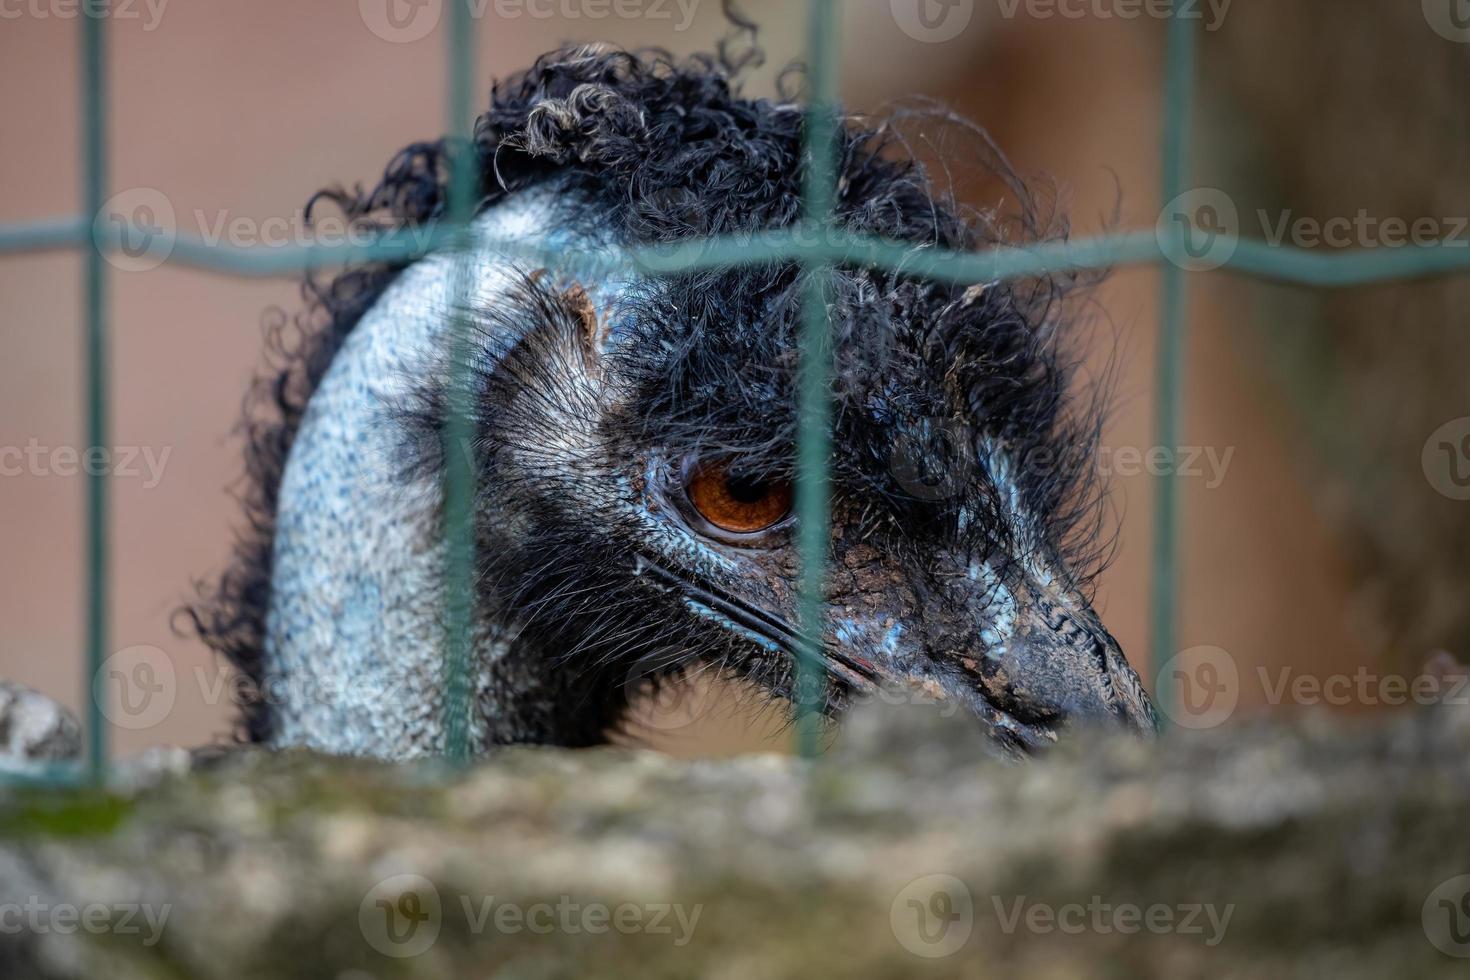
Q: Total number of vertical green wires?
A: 4